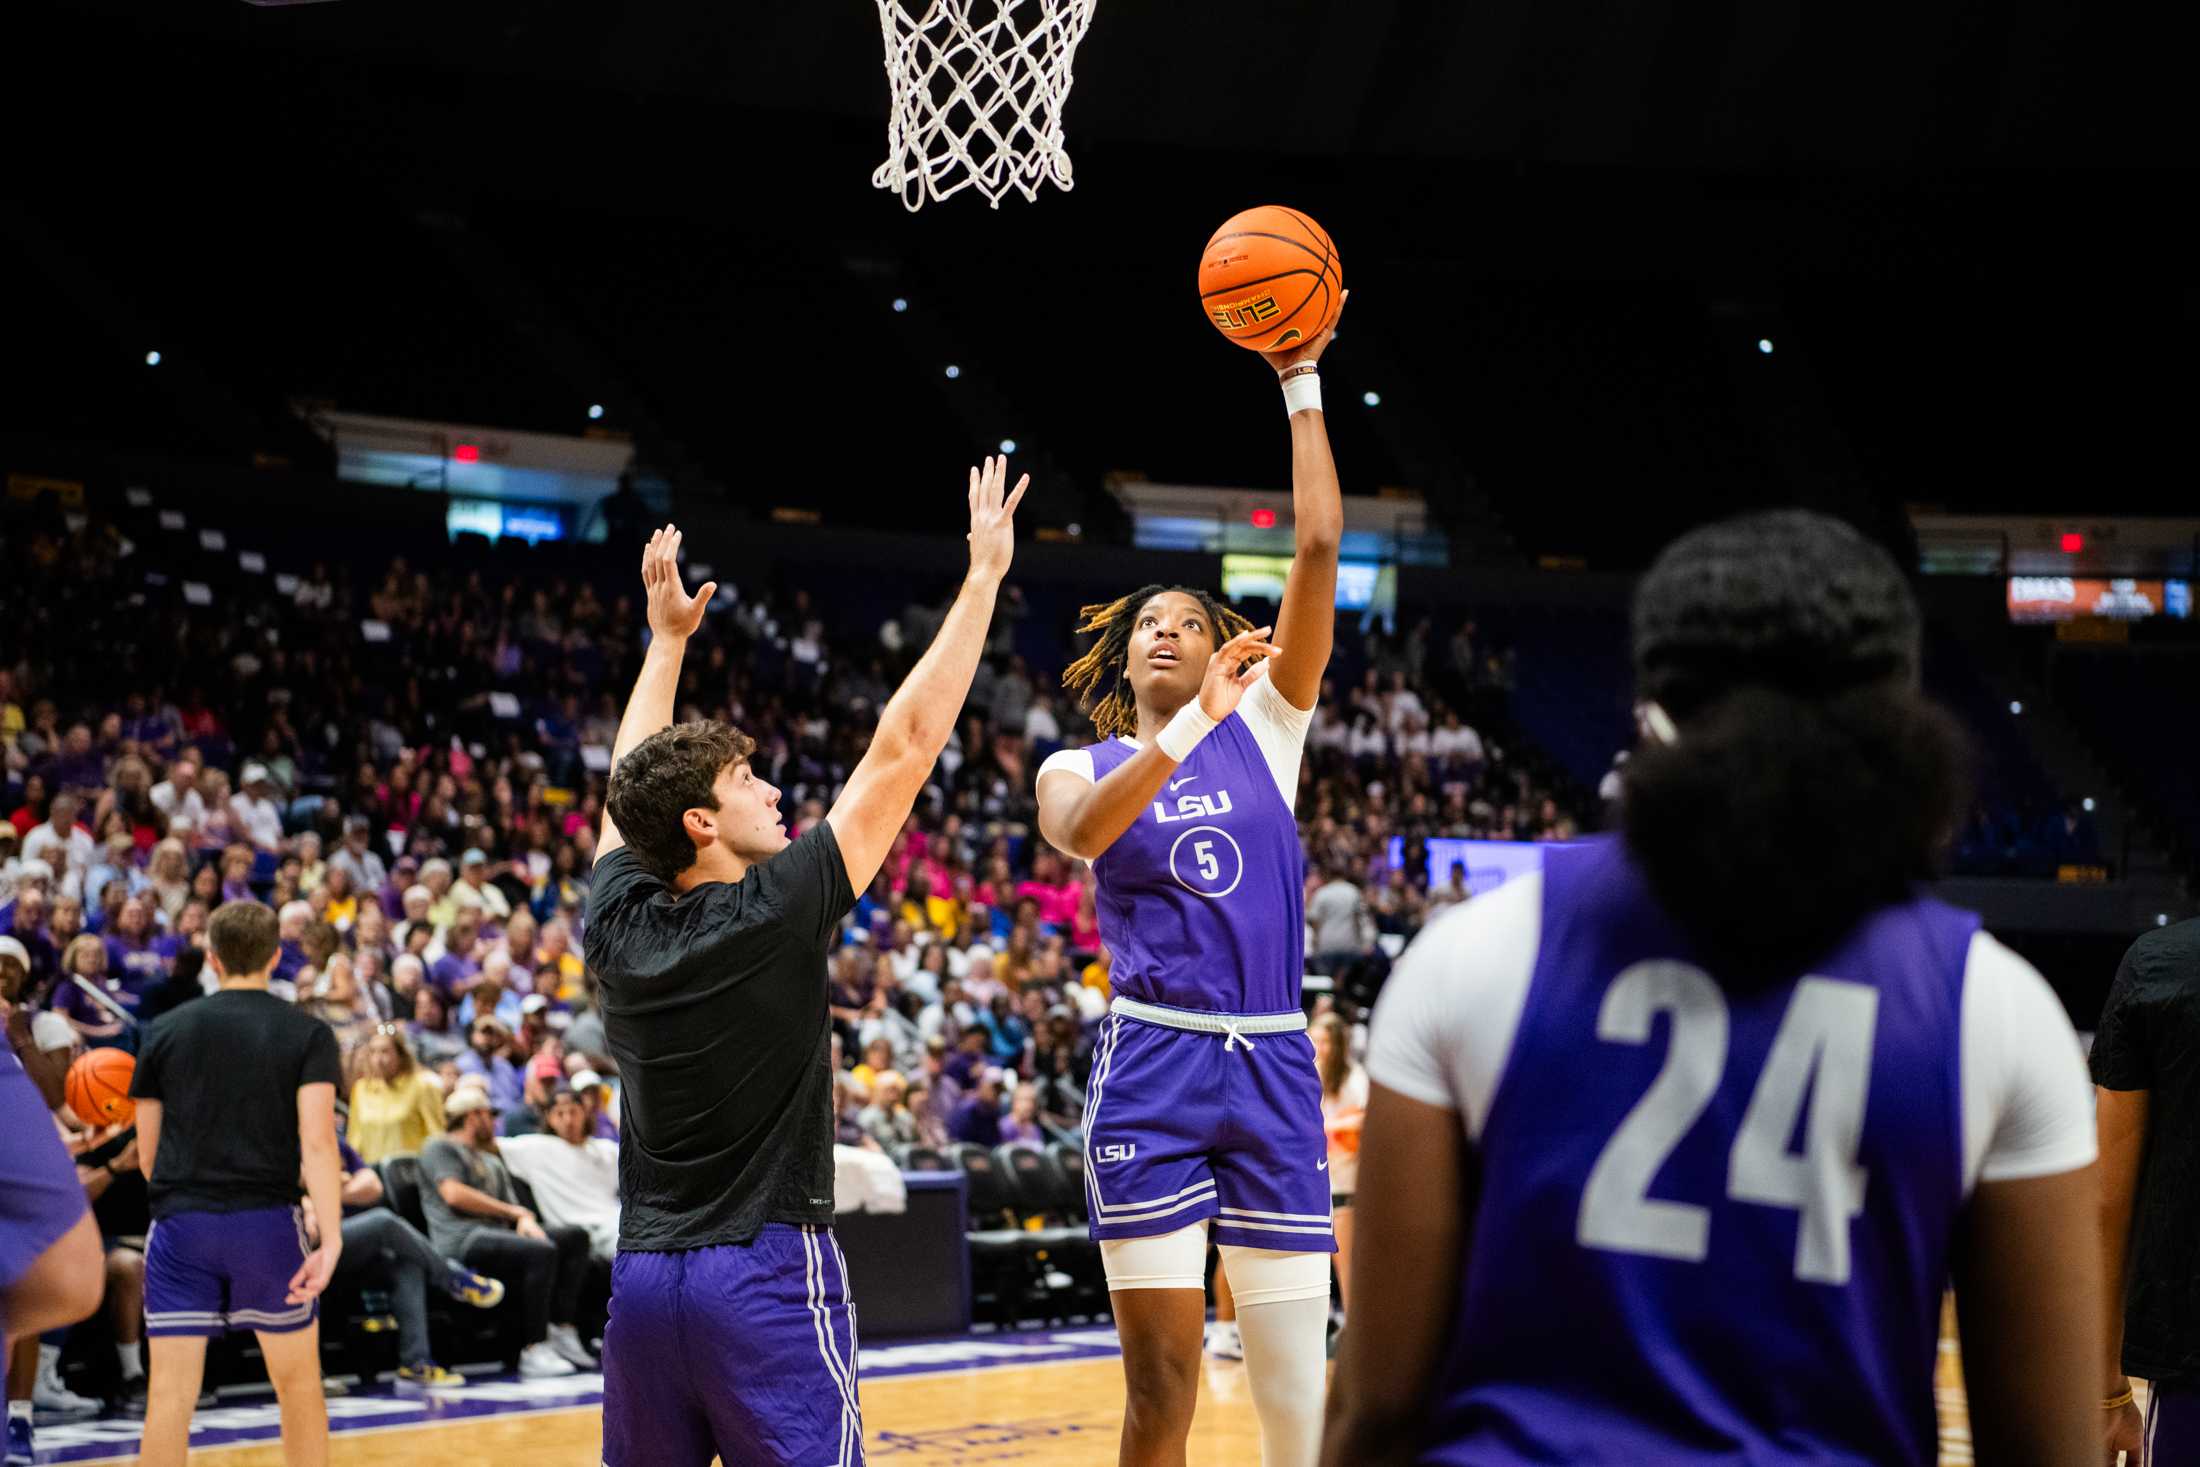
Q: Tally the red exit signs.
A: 3